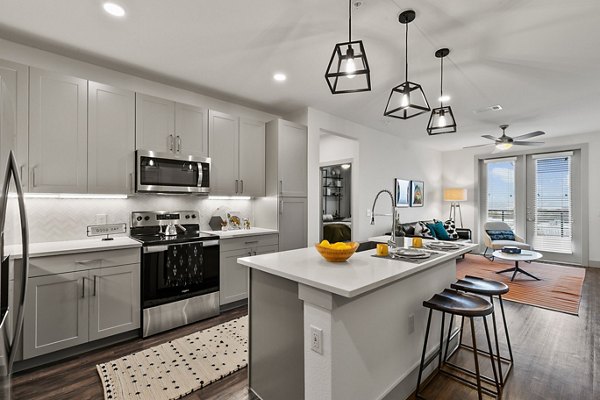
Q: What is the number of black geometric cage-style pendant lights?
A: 3